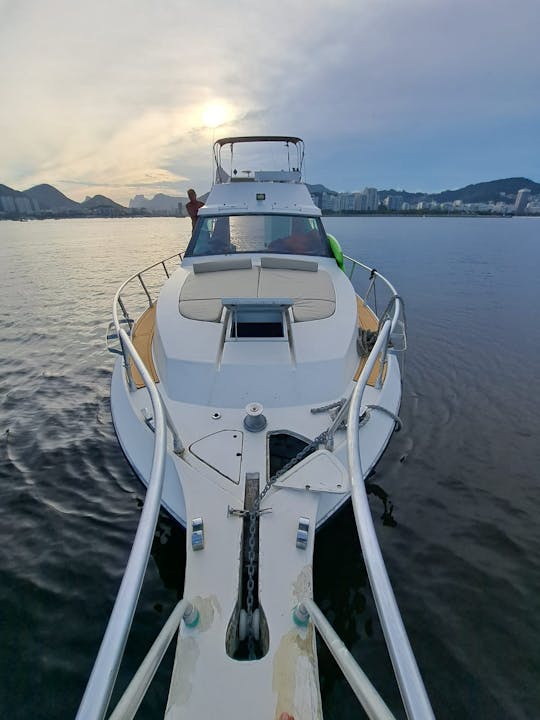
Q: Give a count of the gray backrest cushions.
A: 2